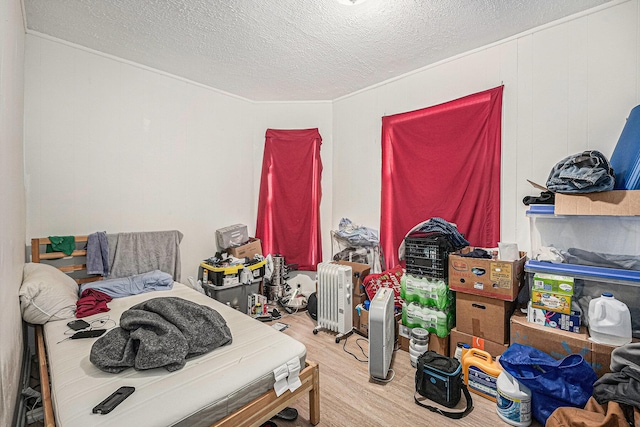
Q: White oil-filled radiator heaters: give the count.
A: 1